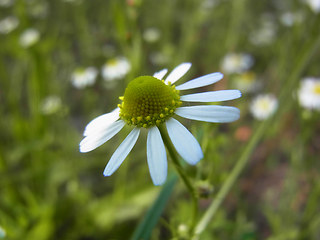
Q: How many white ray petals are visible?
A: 10